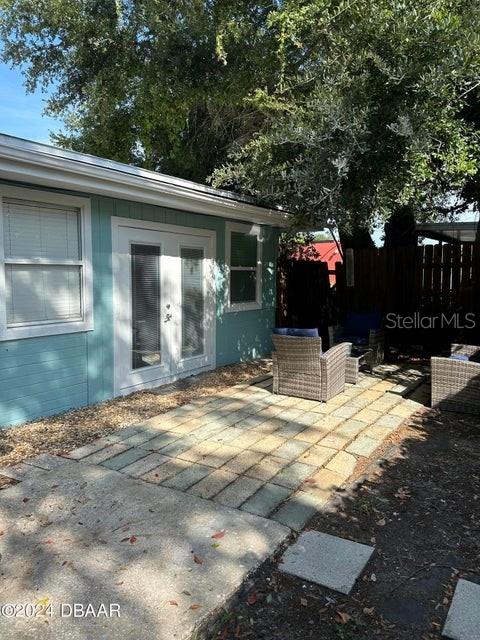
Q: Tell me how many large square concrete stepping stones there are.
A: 2